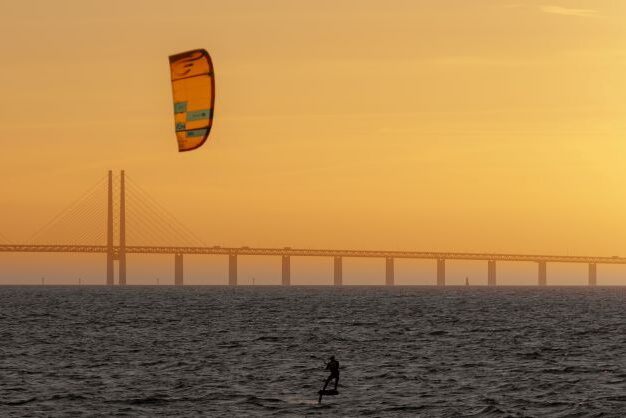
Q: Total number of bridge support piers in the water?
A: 11